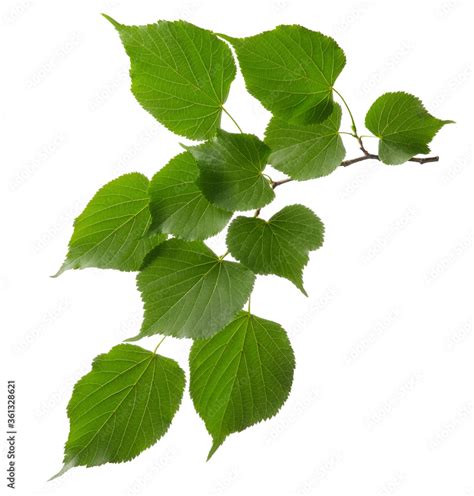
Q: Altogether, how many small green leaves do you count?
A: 11